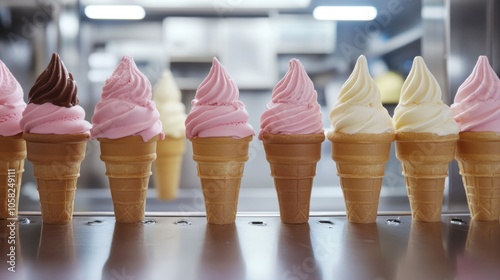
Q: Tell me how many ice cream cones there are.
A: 9